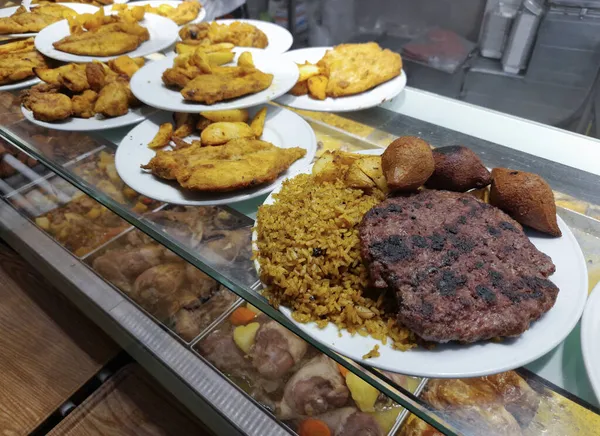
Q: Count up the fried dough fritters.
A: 3